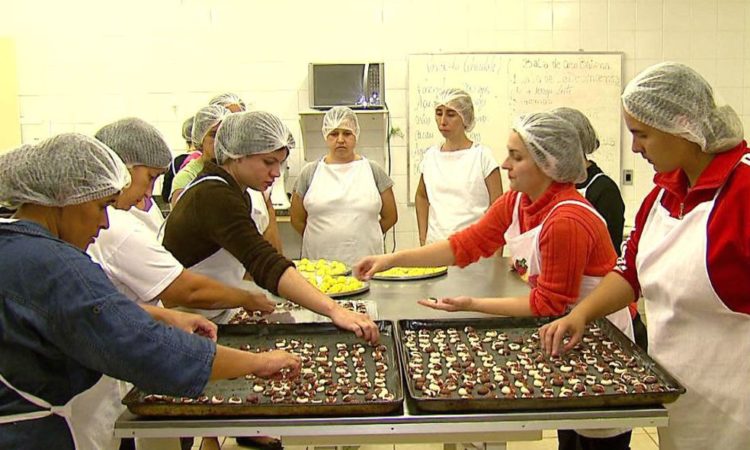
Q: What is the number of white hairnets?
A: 11